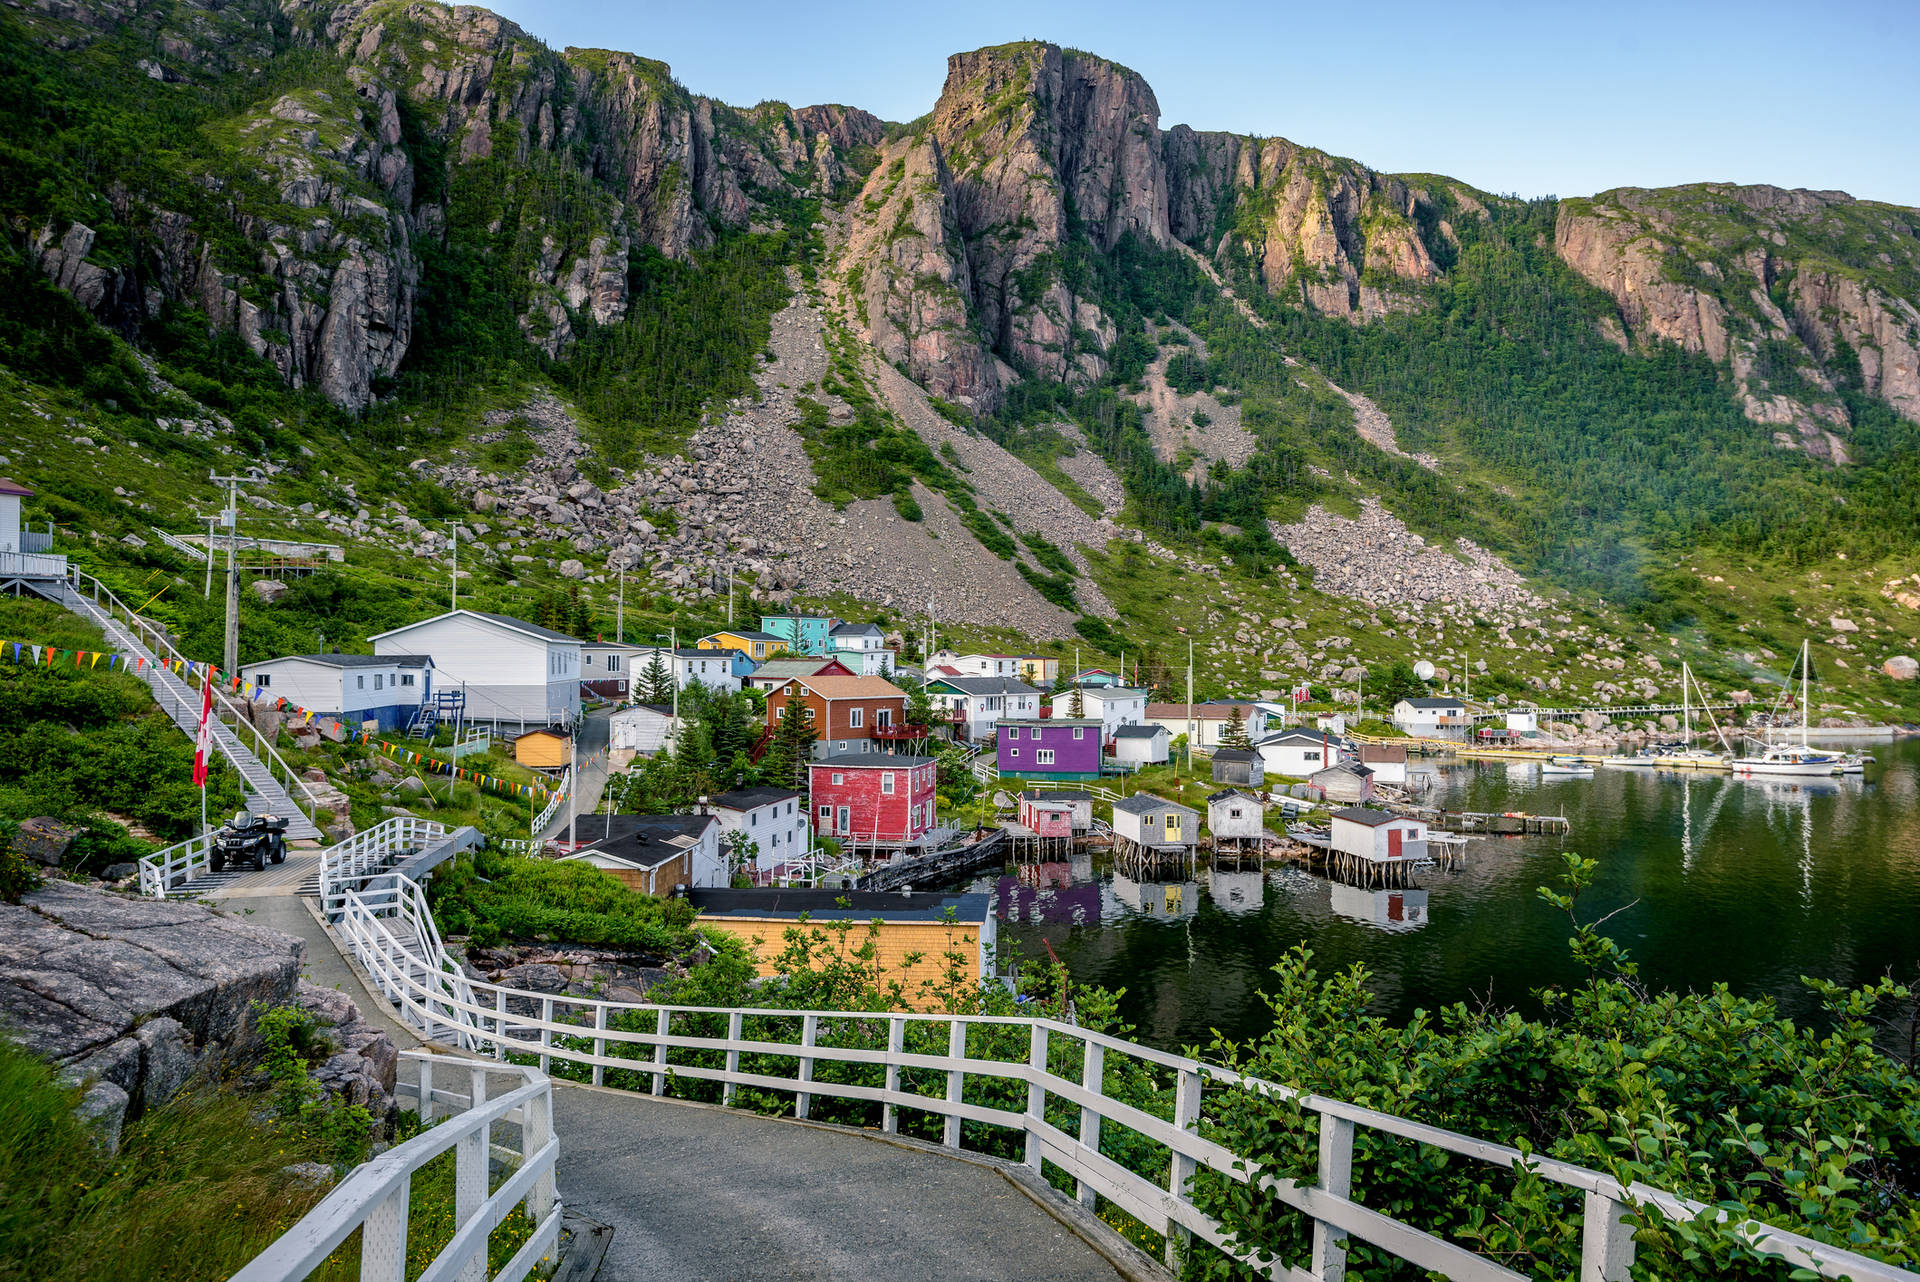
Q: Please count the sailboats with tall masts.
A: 2